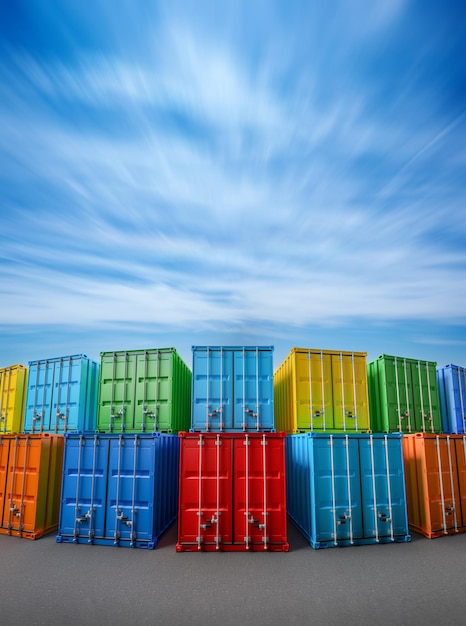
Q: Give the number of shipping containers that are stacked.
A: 12